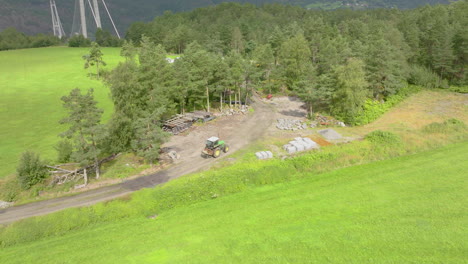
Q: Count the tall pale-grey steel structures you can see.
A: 2